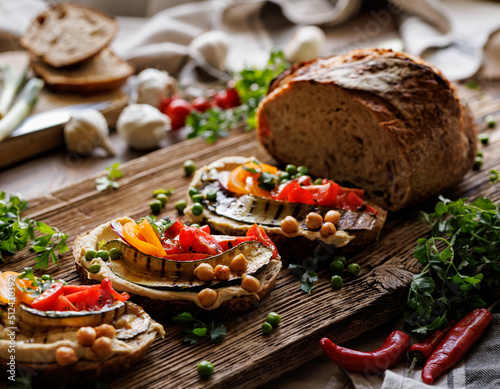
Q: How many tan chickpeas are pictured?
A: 13